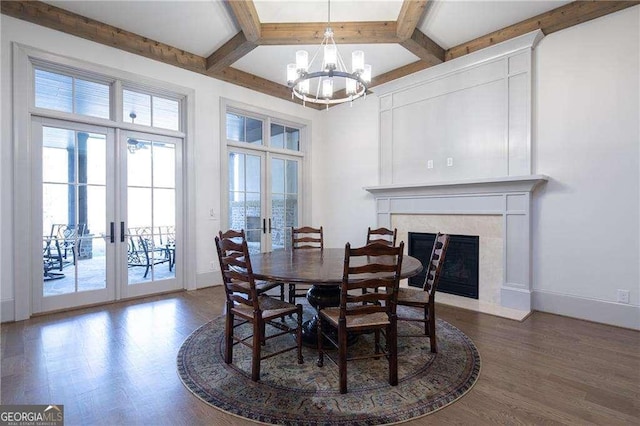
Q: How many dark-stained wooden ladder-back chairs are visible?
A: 6